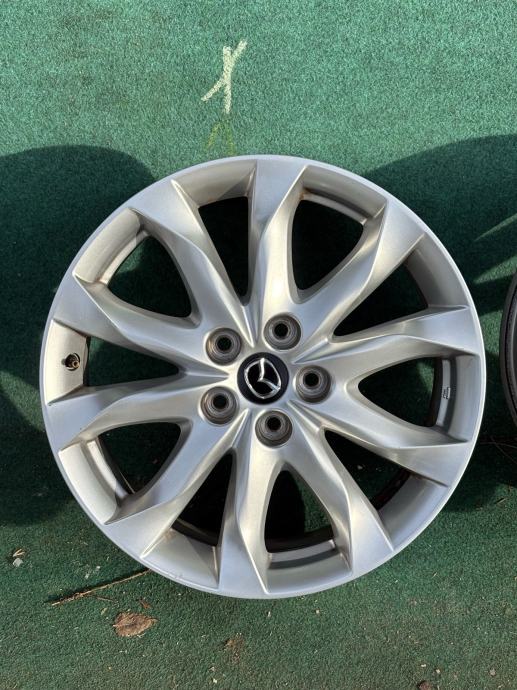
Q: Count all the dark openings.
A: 10